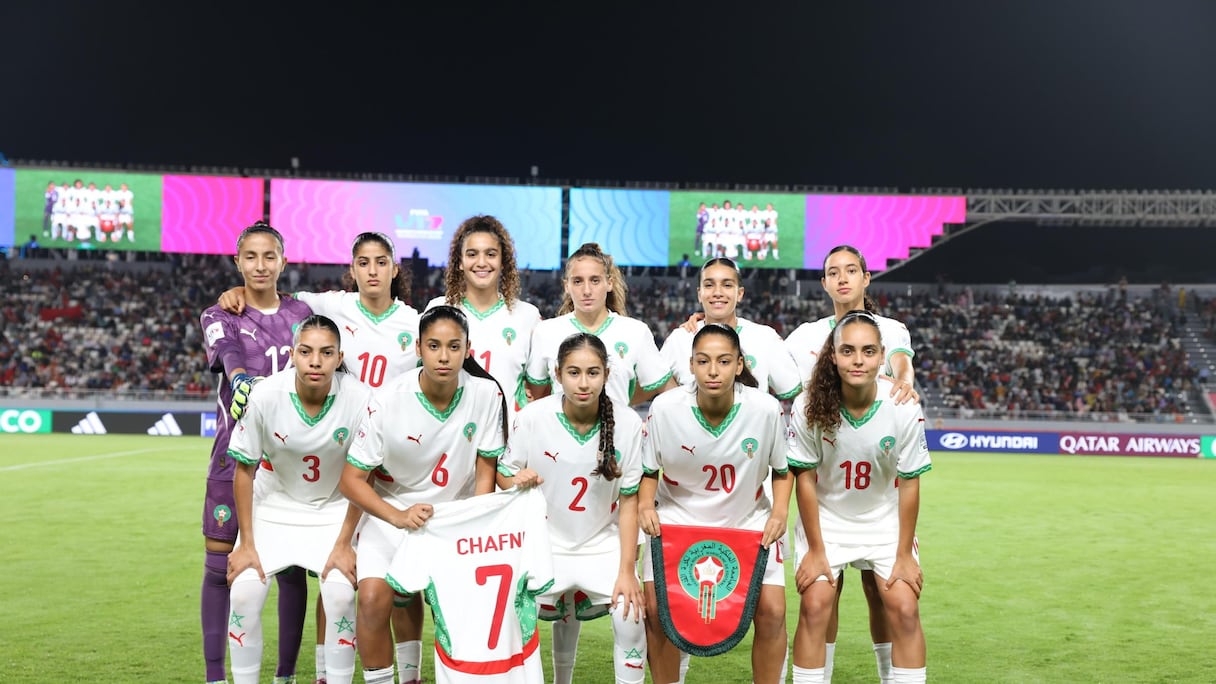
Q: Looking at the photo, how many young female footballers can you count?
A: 11